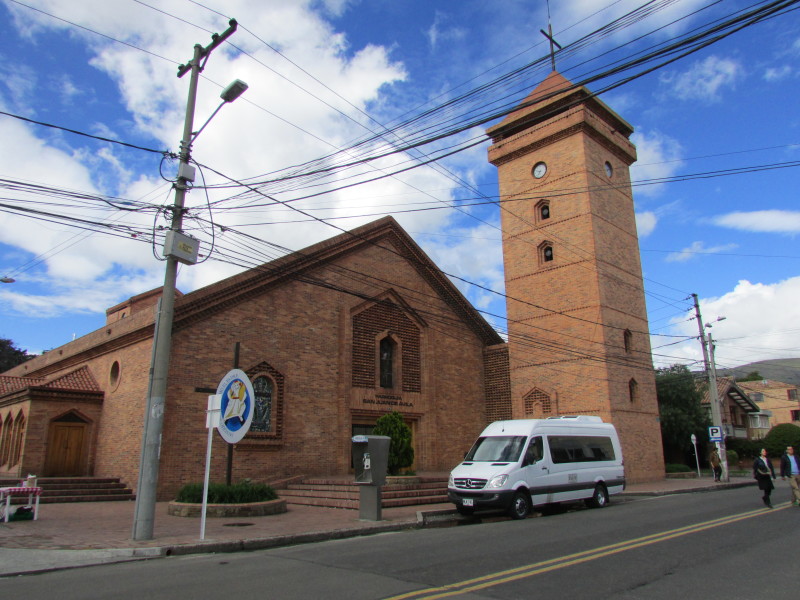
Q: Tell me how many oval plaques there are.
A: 1